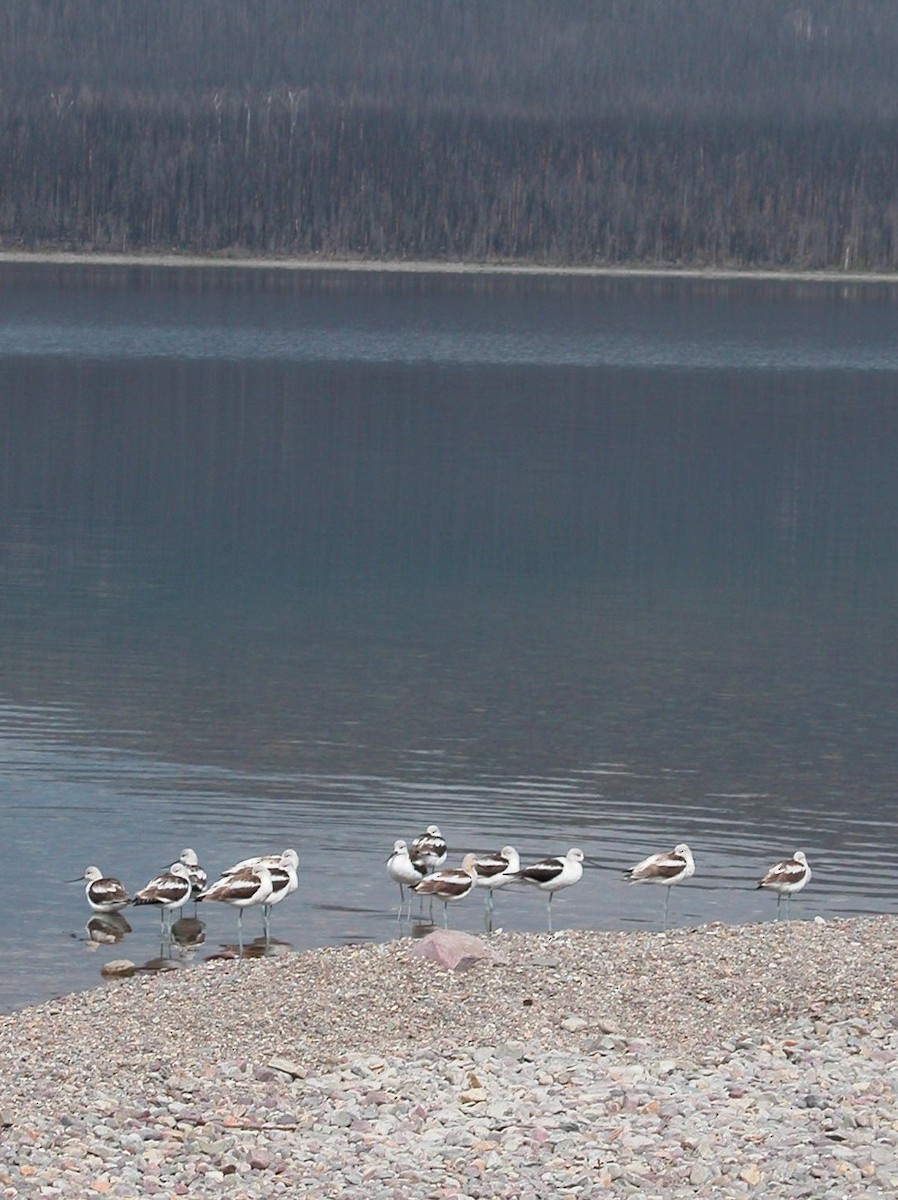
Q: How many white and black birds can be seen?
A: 13